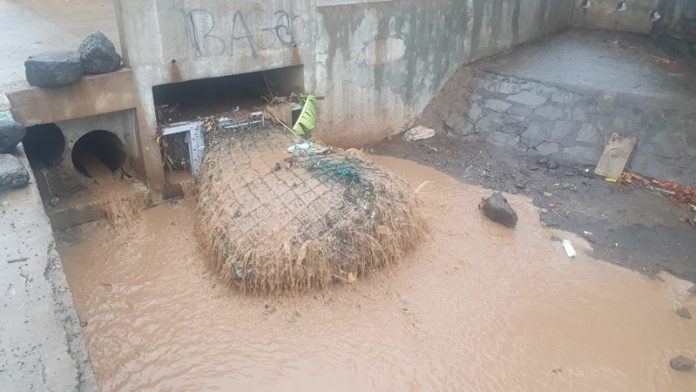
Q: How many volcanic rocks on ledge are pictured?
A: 4